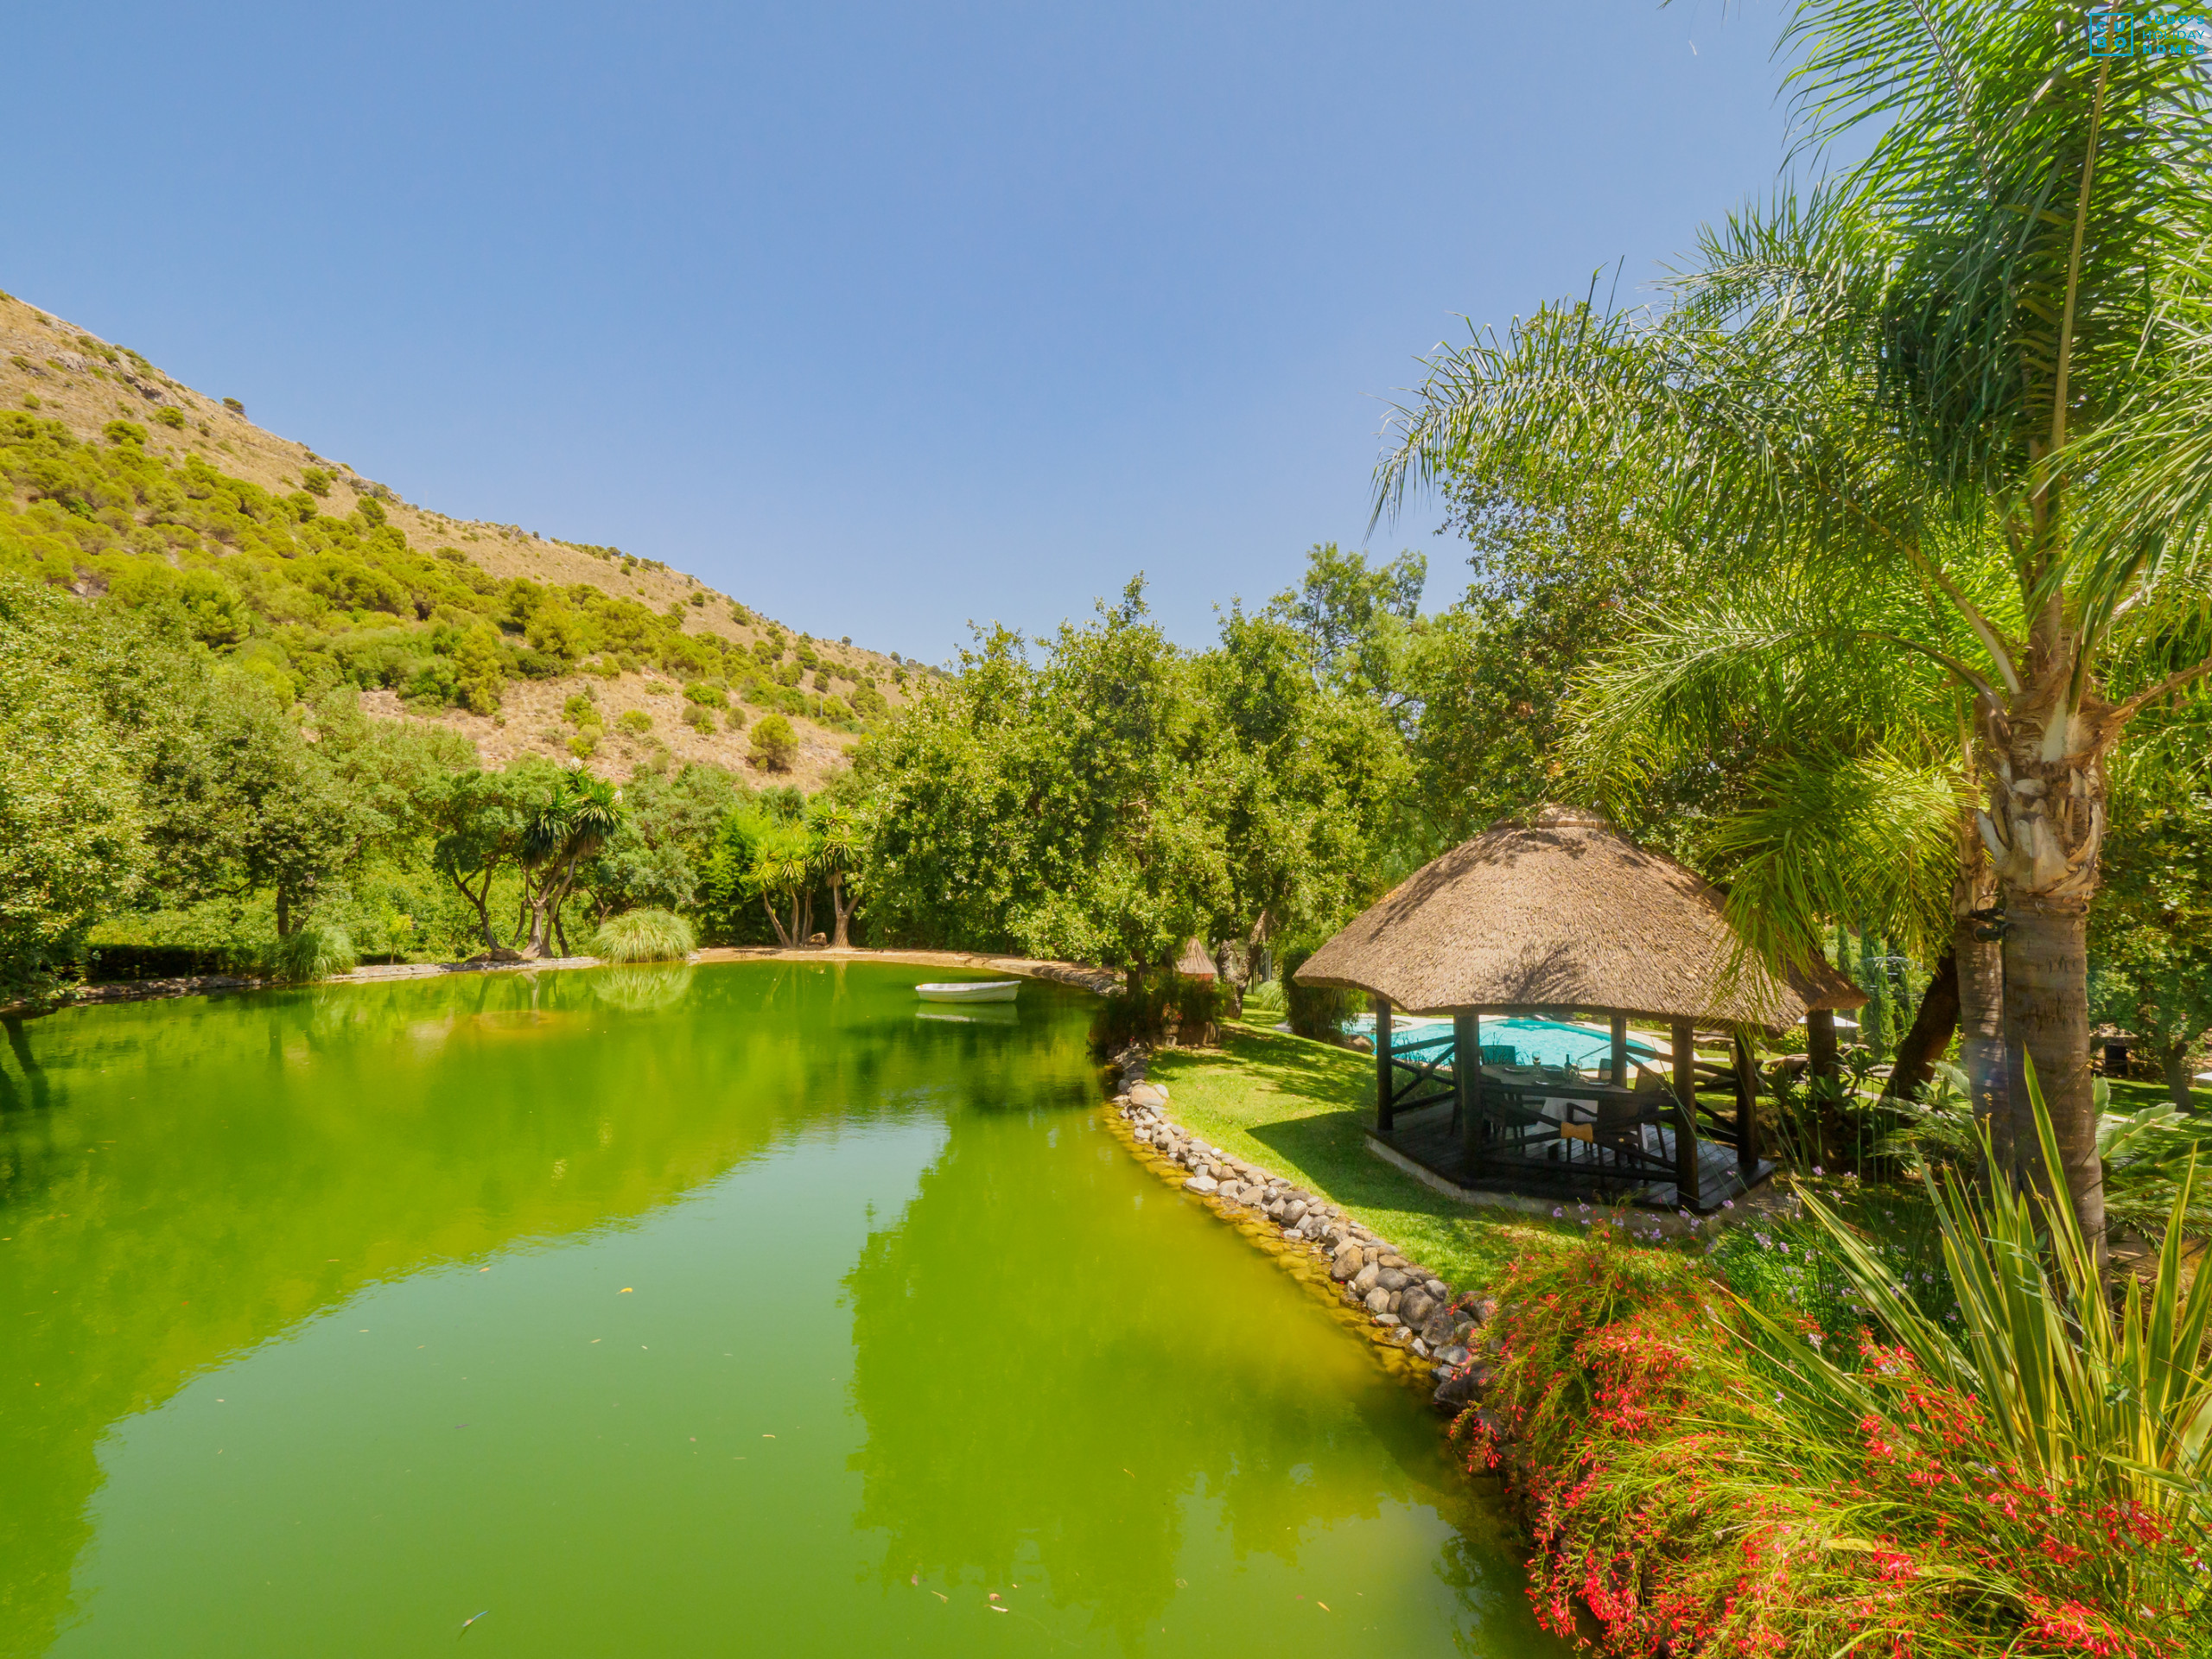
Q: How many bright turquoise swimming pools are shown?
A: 1